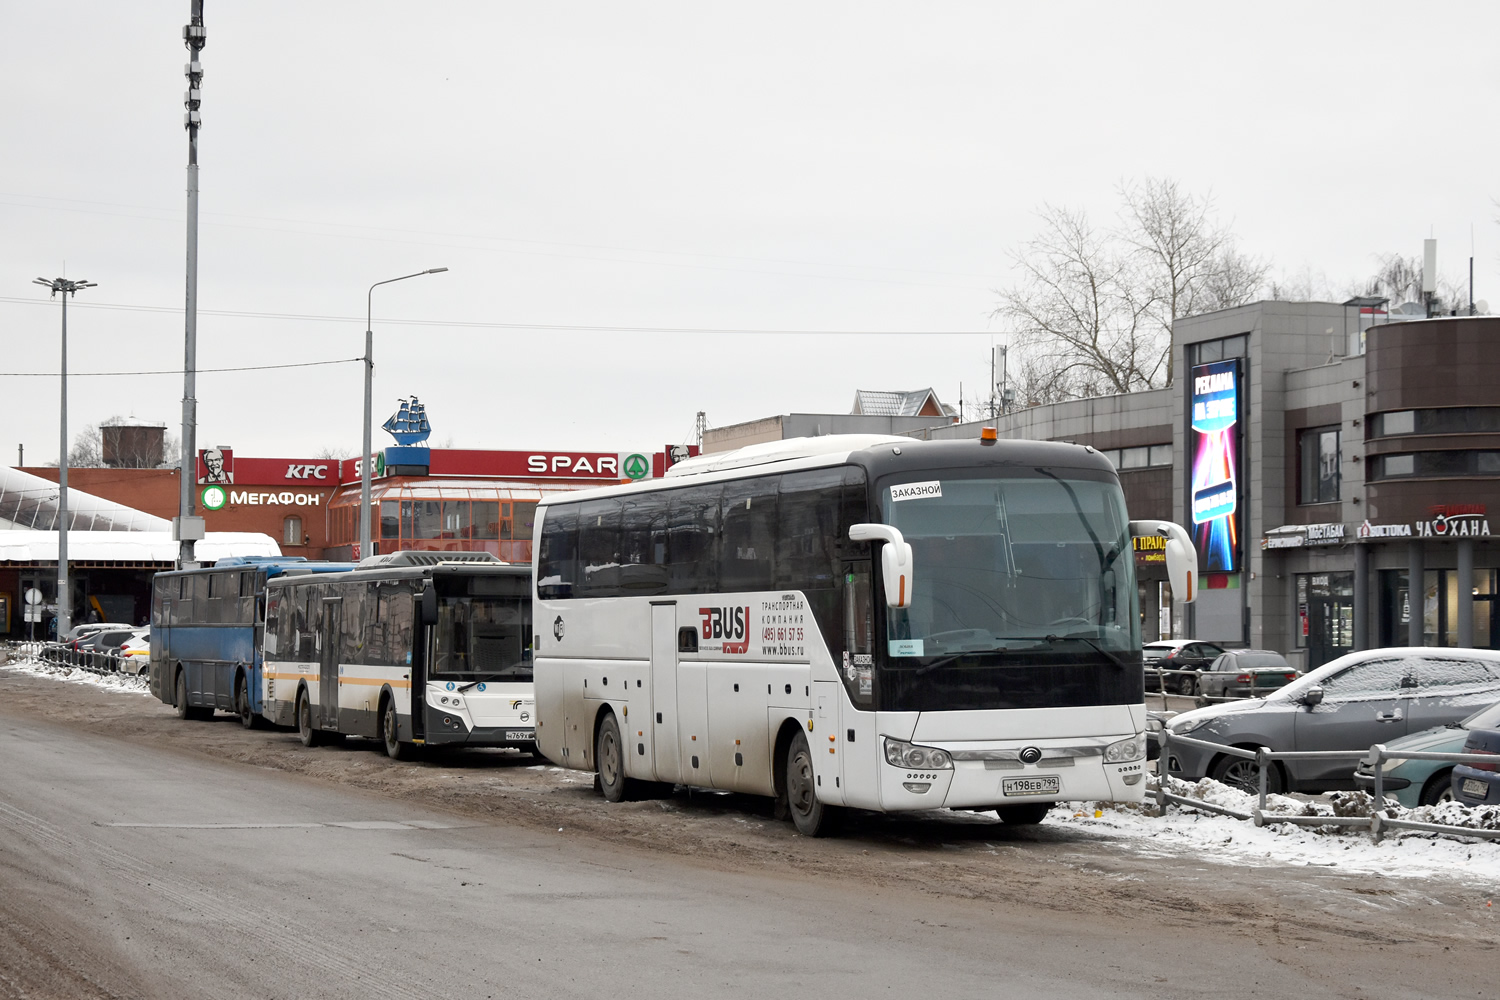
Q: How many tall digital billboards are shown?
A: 1